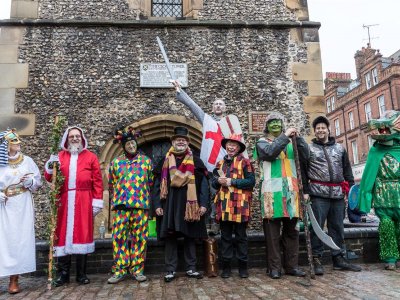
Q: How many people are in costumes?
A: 9